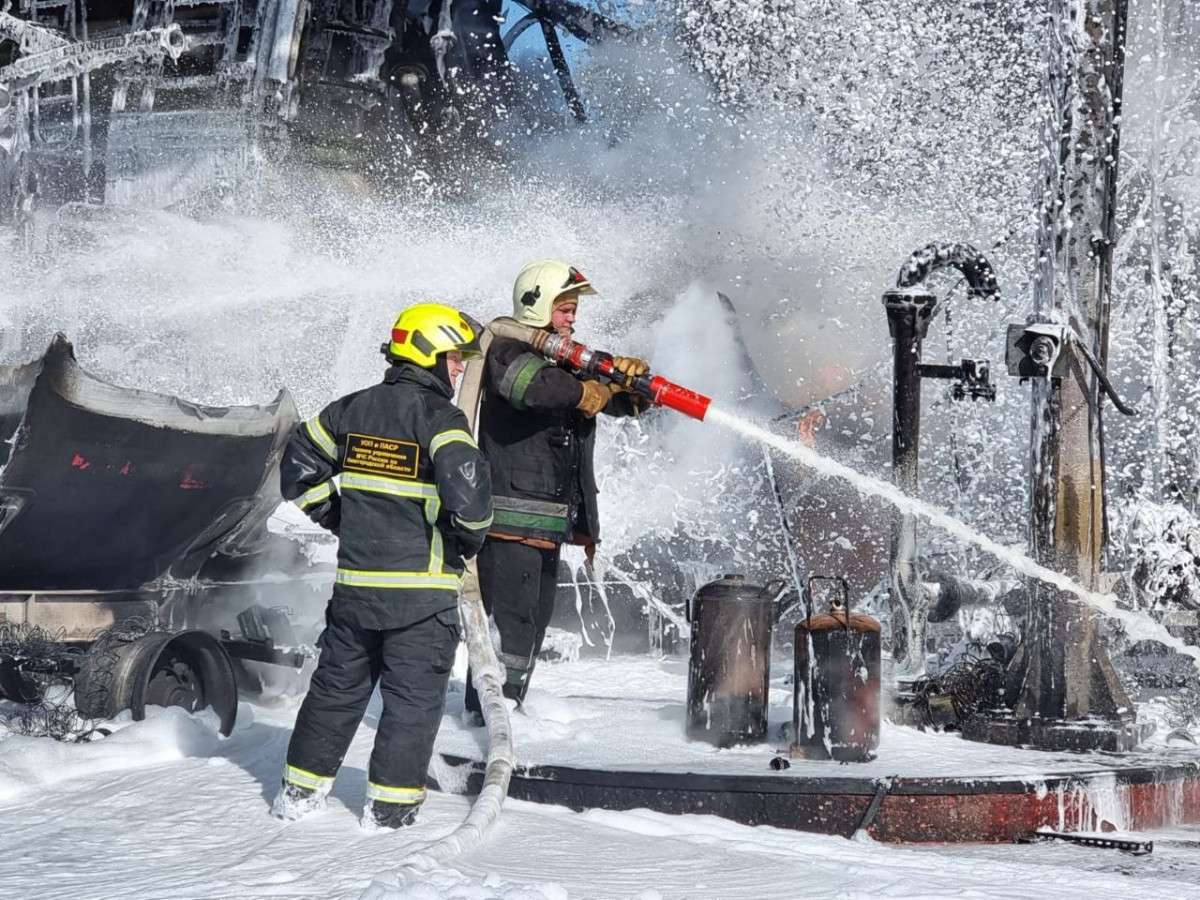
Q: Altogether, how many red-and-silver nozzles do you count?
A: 1